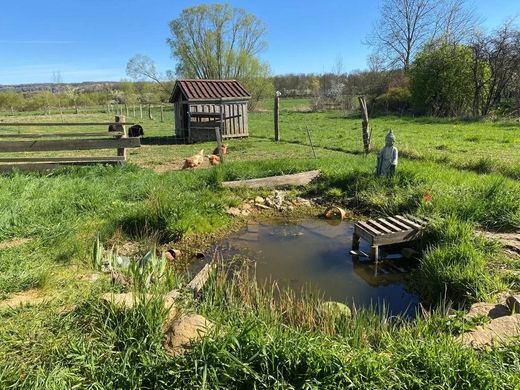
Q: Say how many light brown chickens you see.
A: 3